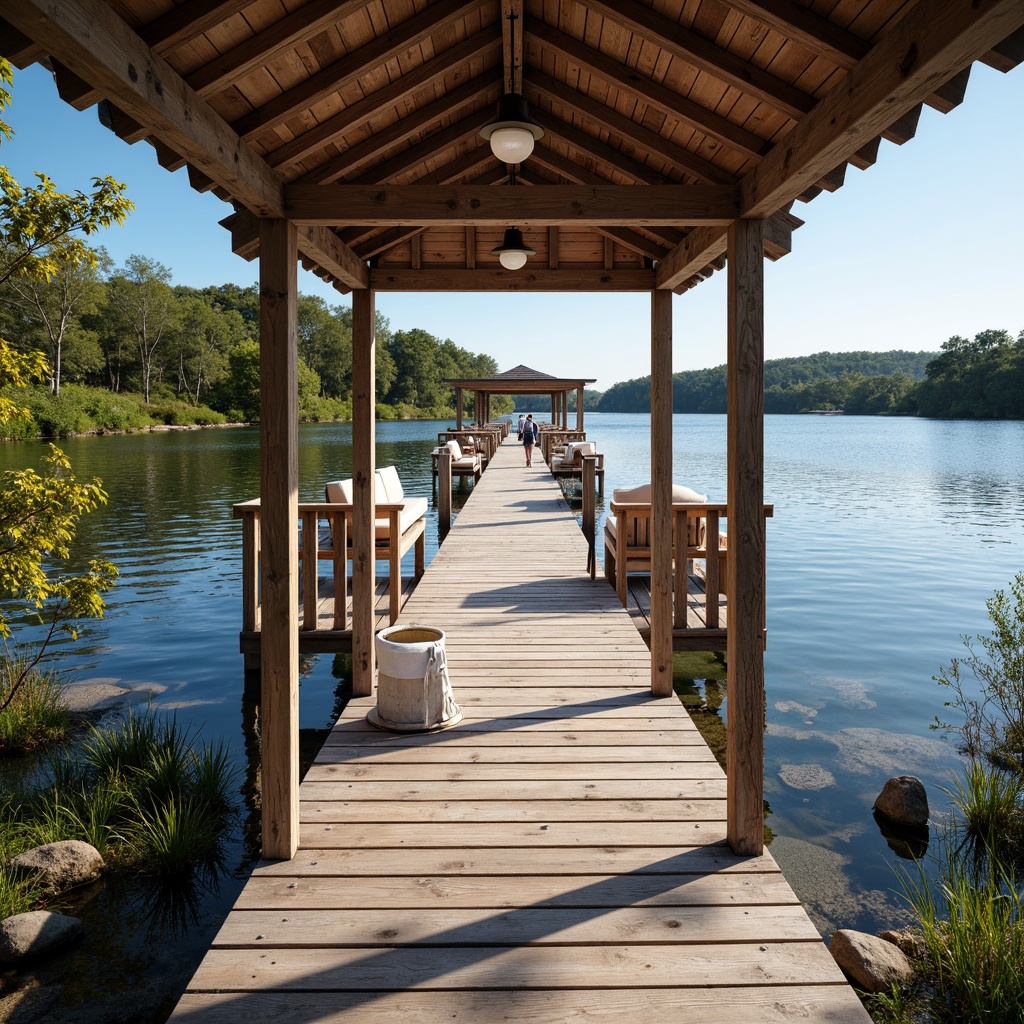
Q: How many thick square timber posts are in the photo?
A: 4